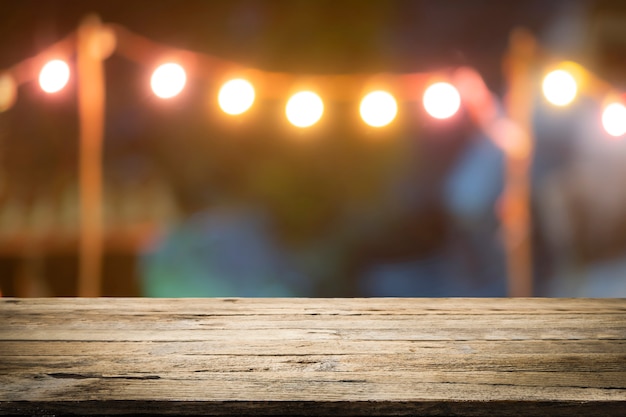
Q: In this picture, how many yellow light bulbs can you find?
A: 4